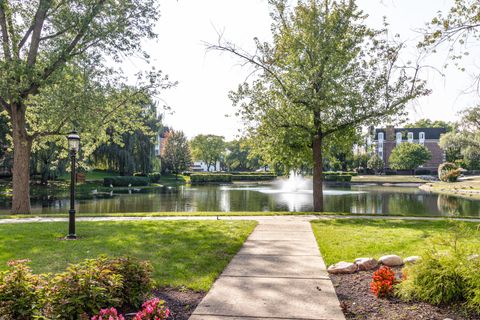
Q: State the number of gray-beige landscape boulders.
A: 4